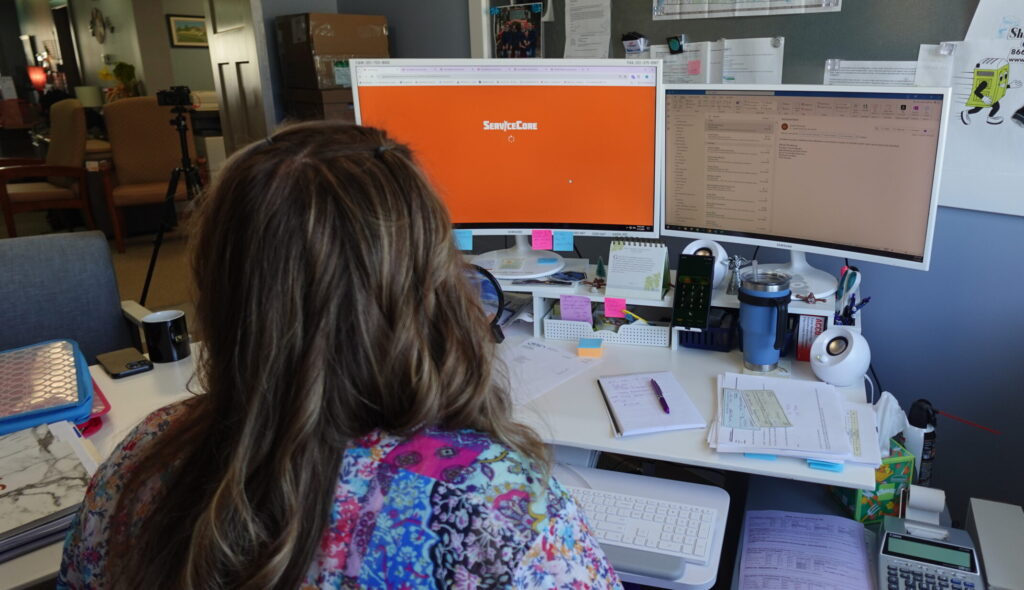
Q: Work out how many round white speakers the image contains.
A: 2